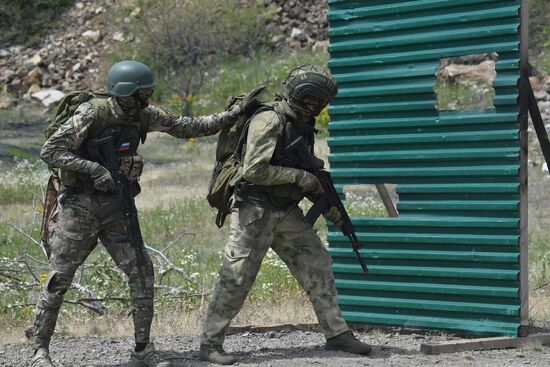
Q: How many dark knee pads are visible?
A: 1